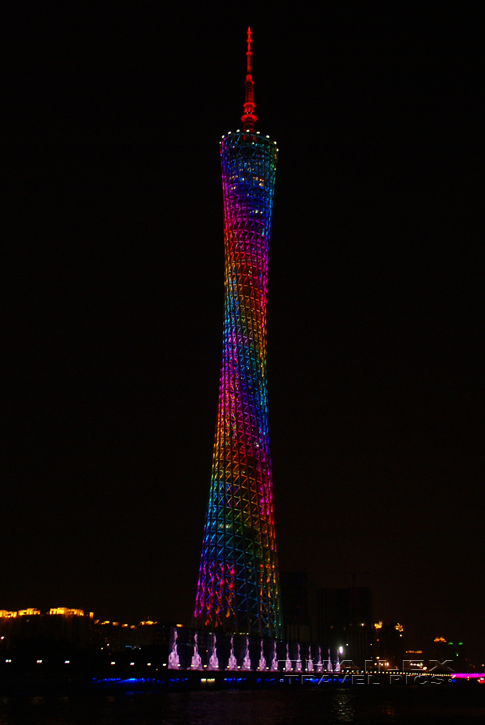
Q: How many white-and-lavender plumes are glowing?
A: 13